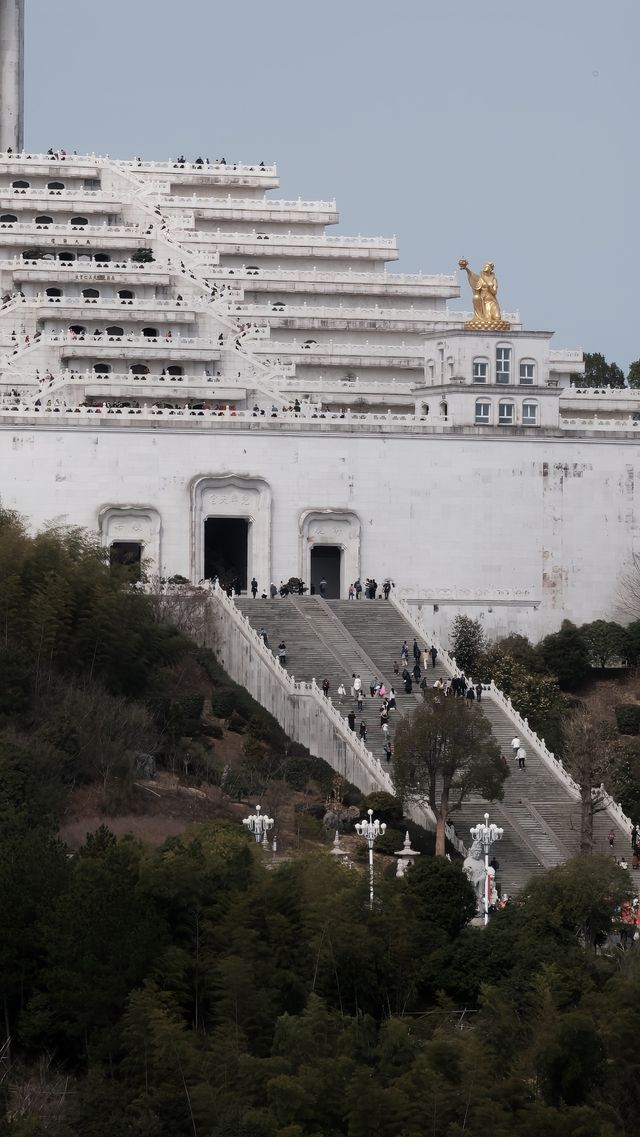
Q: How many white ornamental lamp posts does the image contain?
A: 3